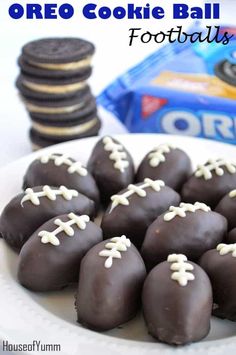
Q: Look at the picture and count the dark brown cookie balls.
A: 12